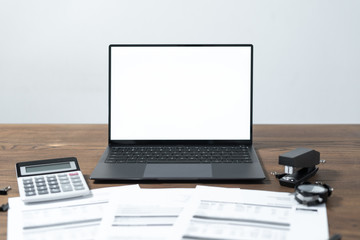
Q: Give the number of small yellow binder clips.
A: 0